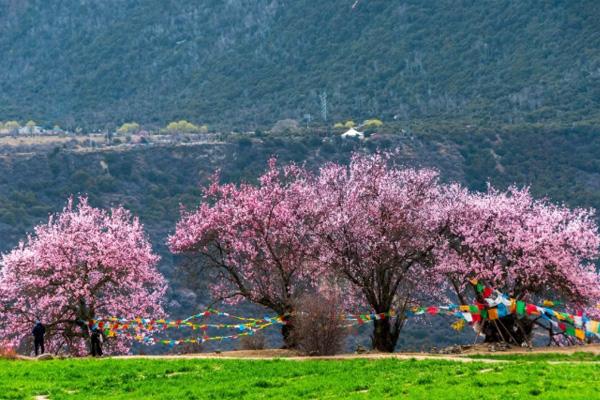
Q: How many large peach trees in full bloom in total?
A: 4